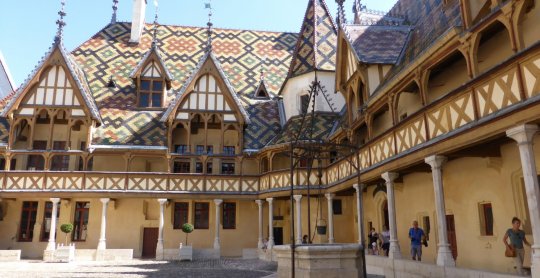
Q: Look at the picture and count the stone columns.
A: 12